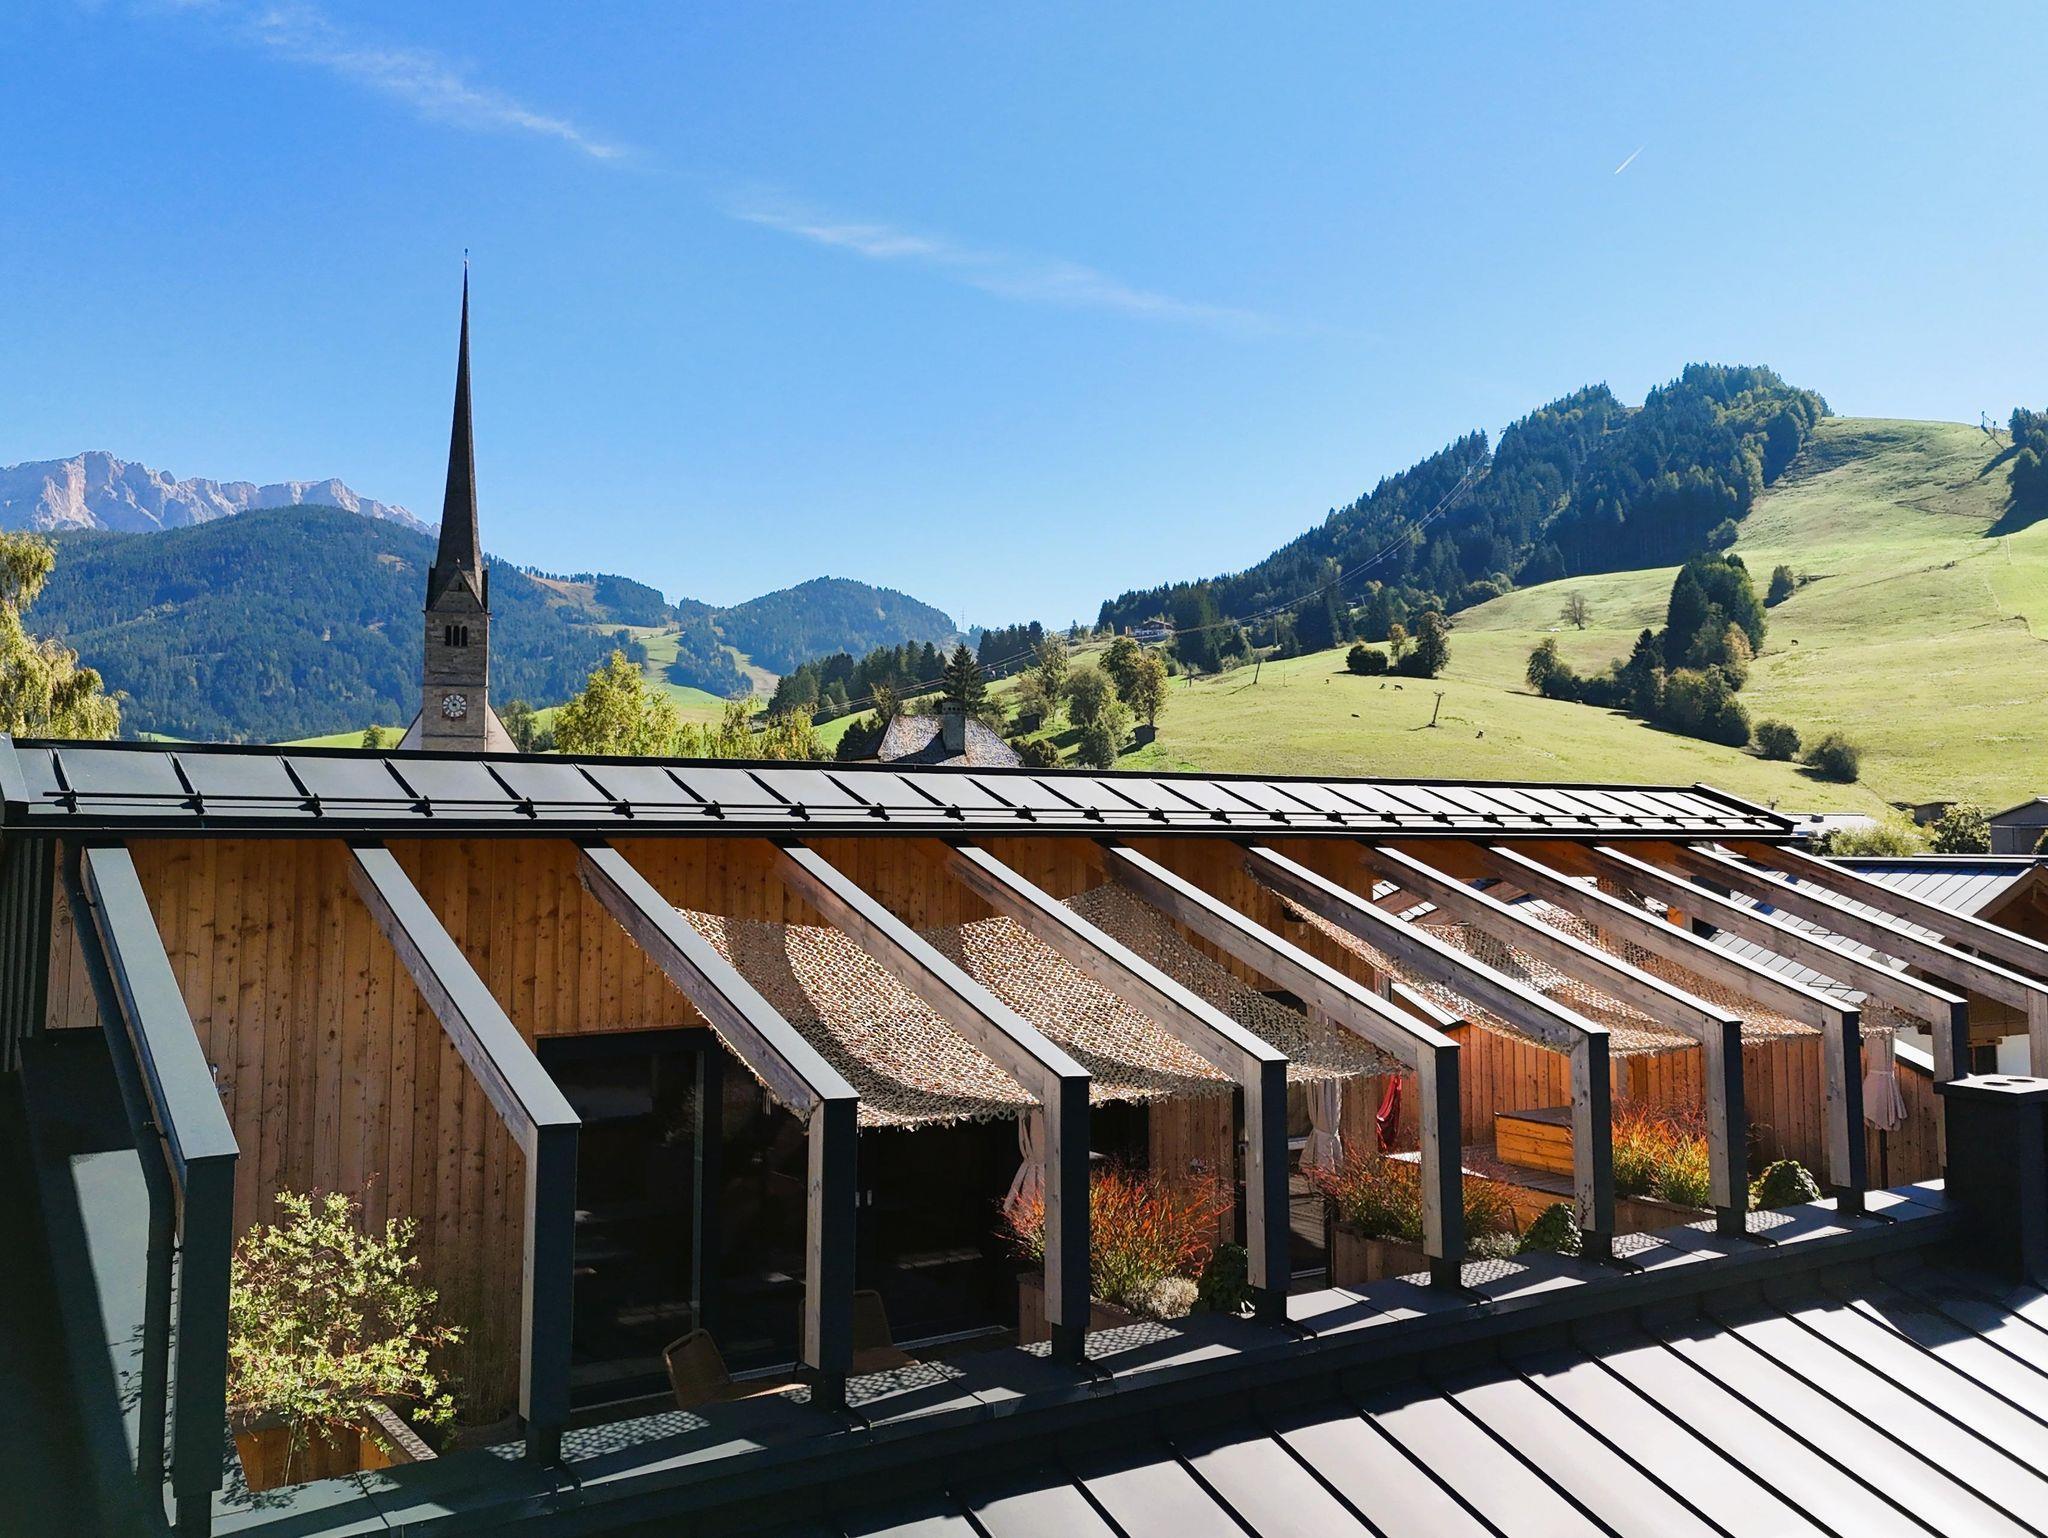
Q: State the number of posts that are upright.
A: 11